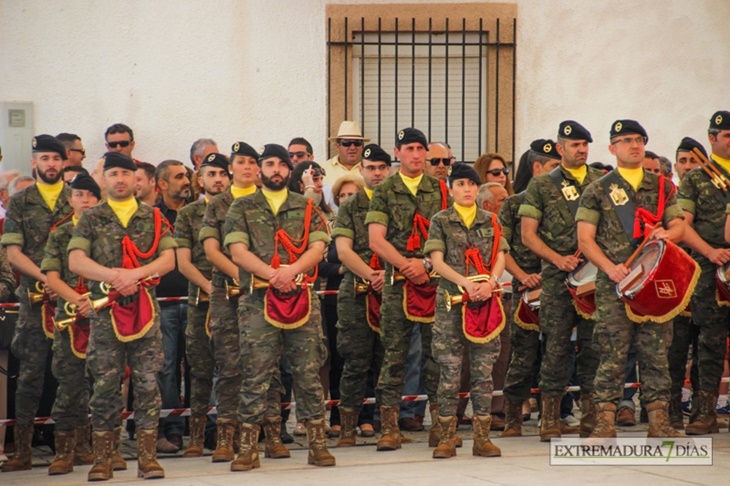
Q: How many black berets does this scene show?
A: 14